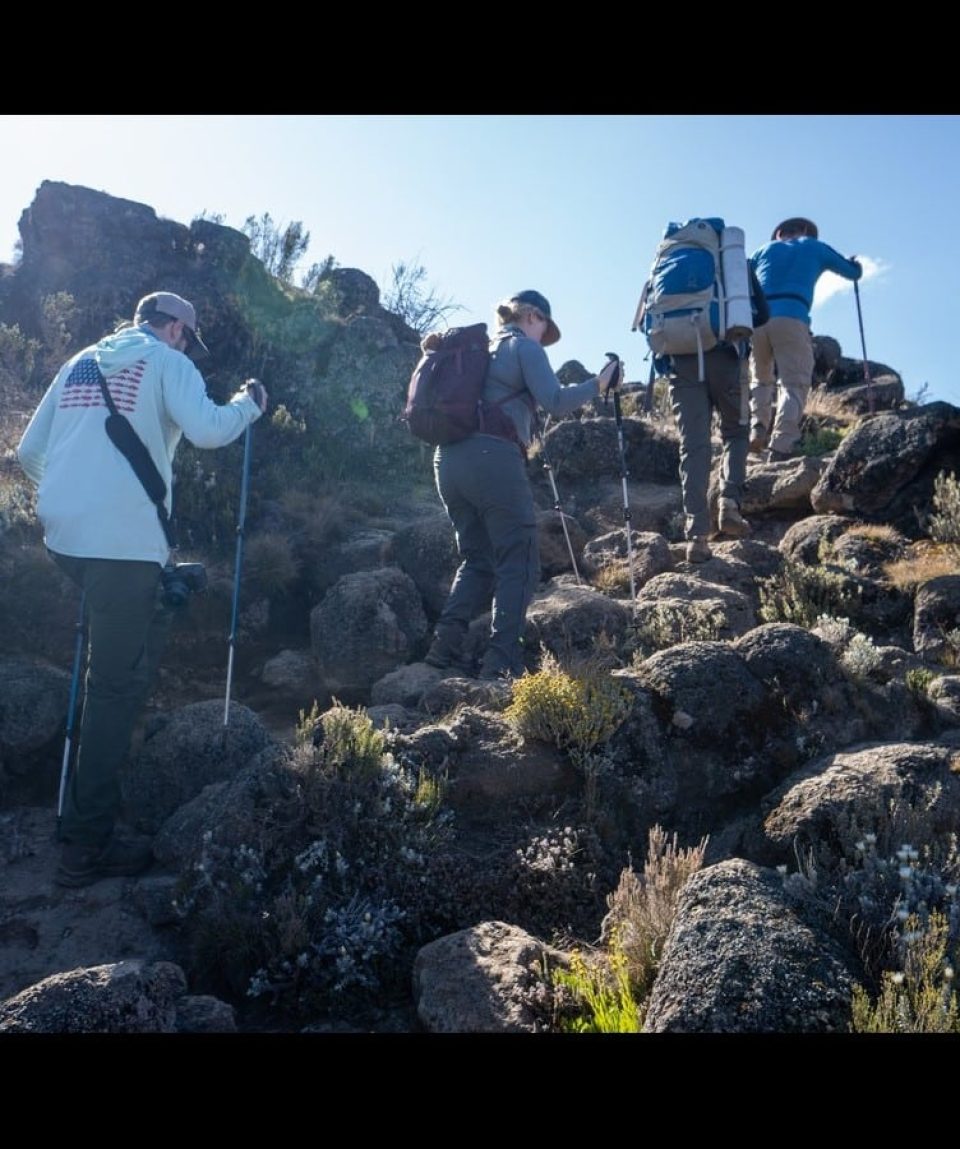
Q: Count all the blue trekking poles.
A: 2